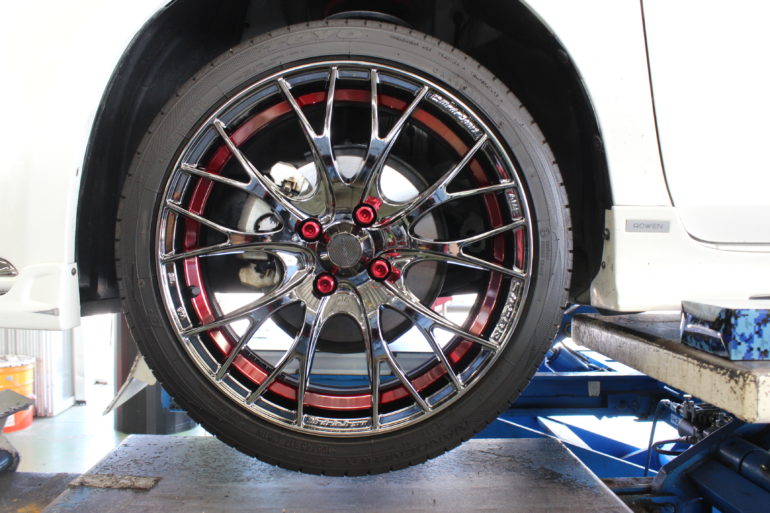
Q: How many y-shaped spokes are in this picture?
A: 10